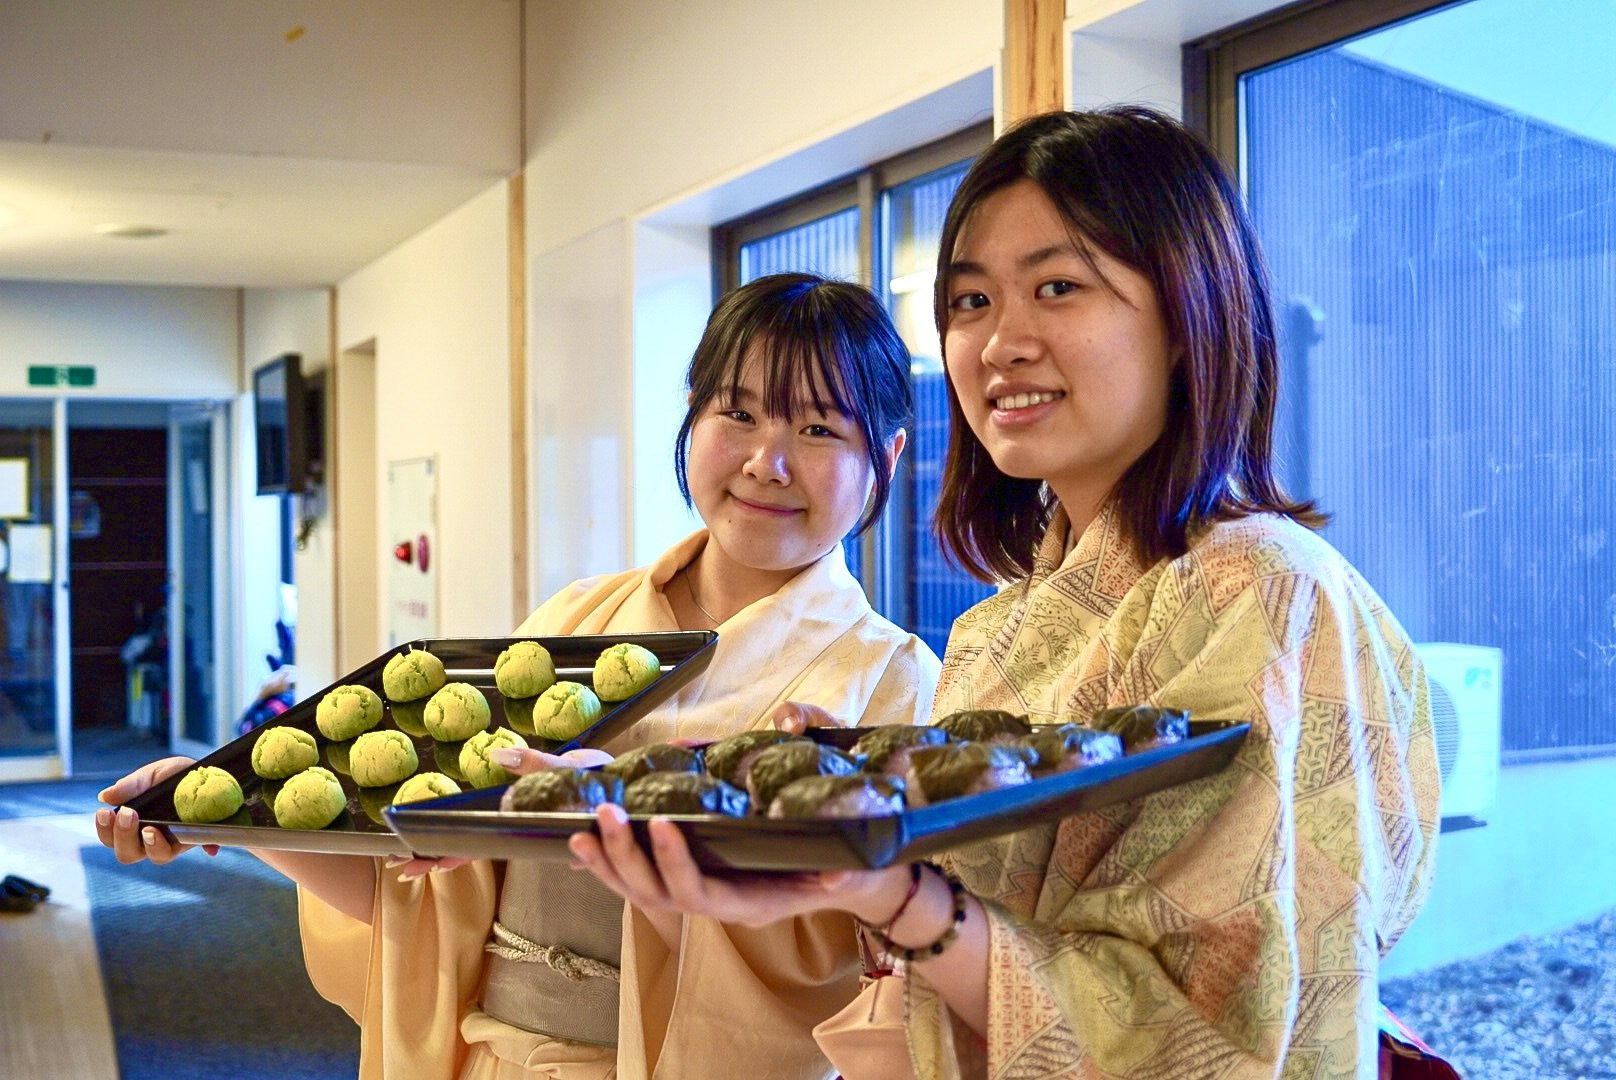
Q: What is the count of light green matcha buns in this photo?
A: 12